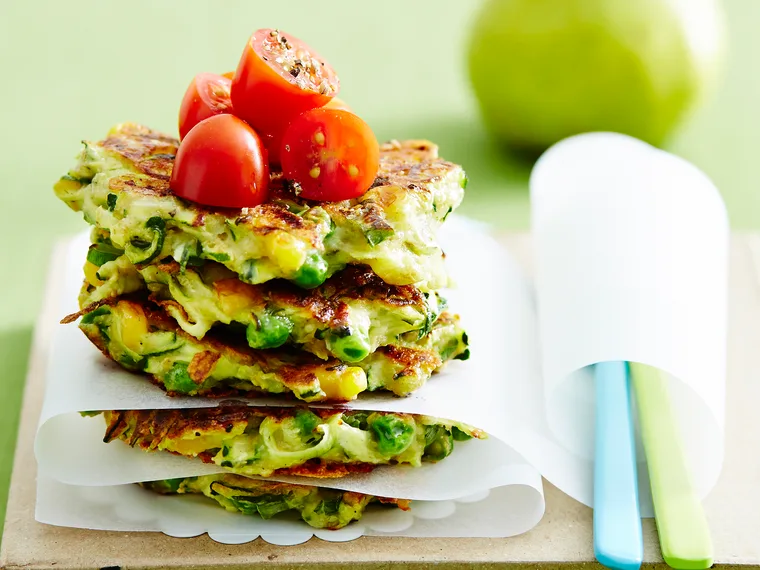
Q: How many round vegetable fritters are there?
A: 5